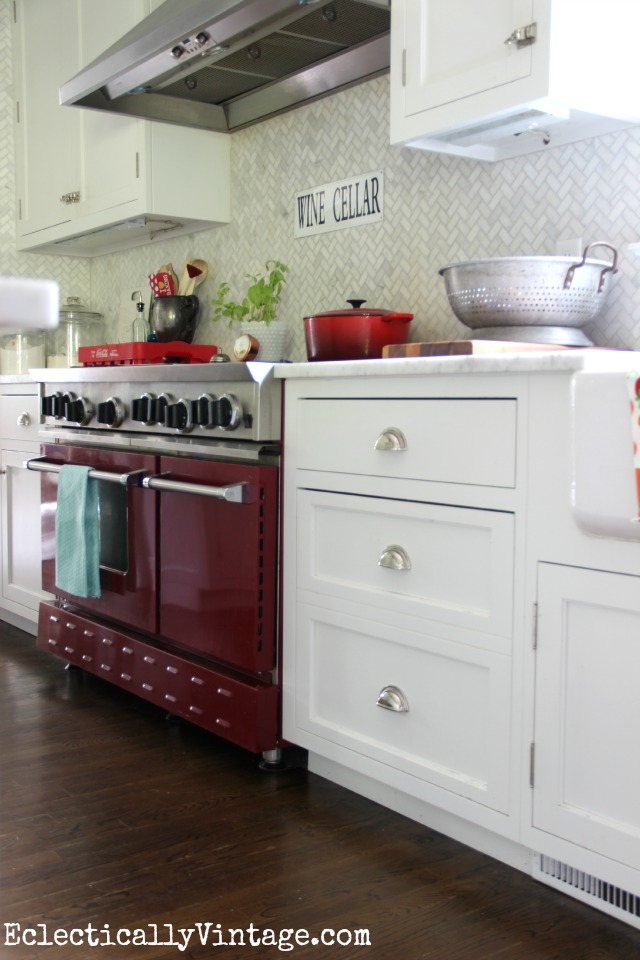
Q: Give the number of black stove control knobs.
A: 9